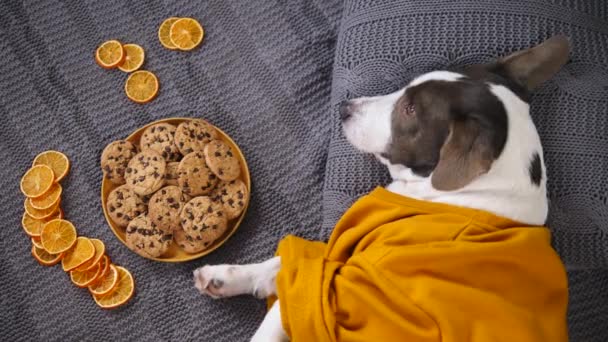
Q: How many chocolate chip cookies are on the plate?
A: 13